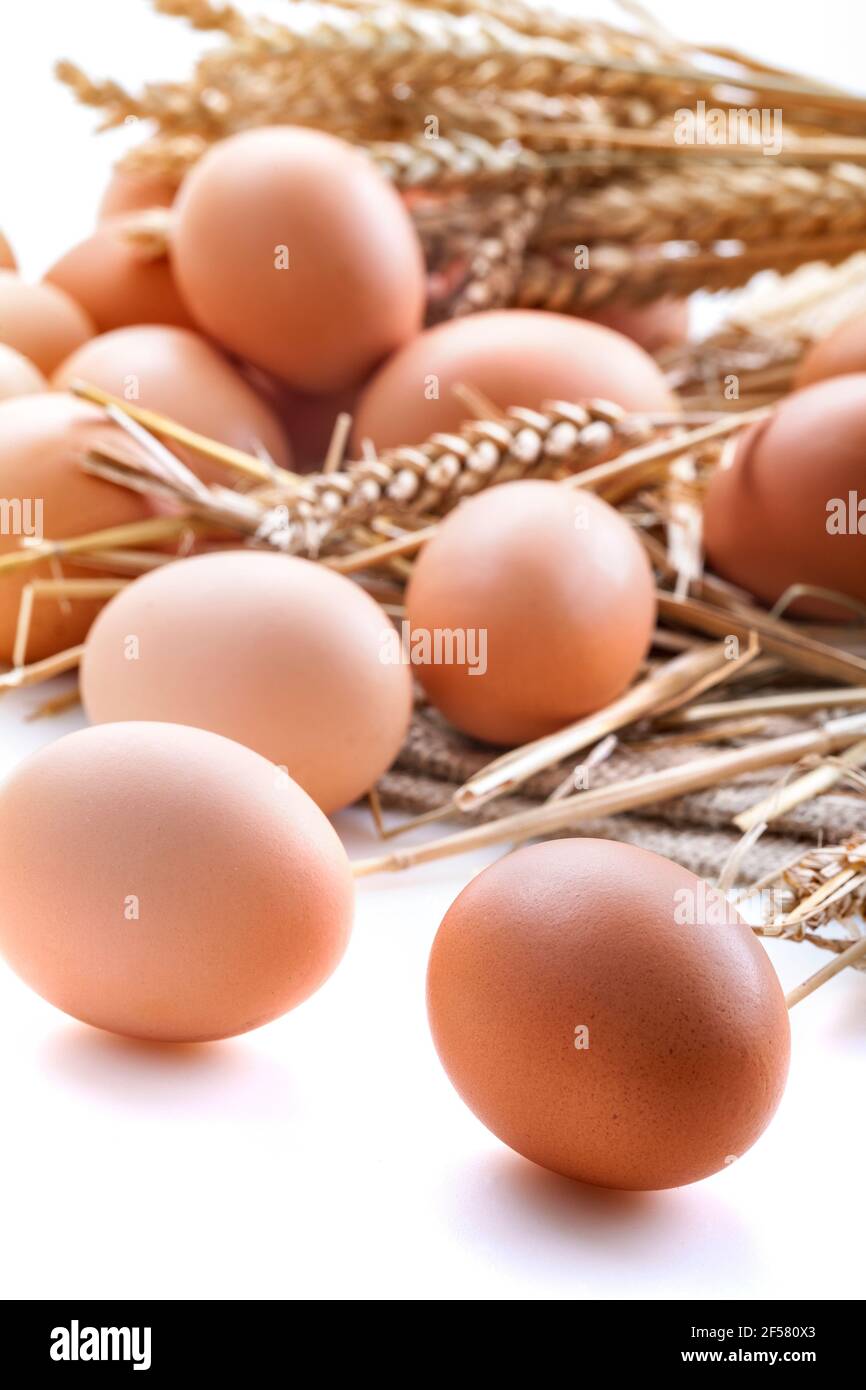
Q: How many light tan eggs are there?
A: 2